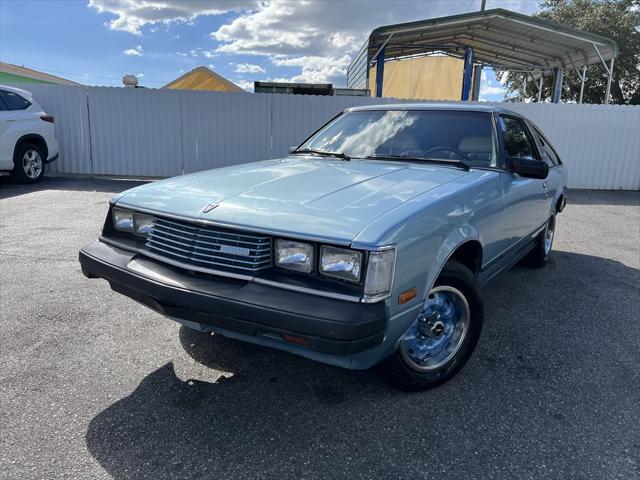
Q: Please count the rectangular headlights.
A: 4